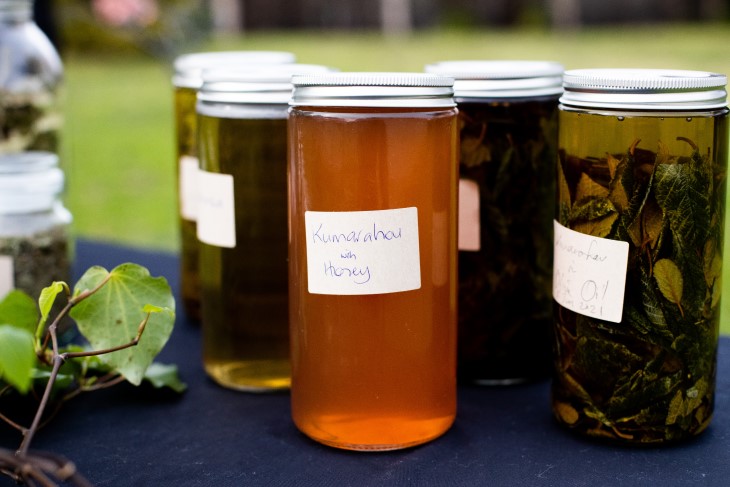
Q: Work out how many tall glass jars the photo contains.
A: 5